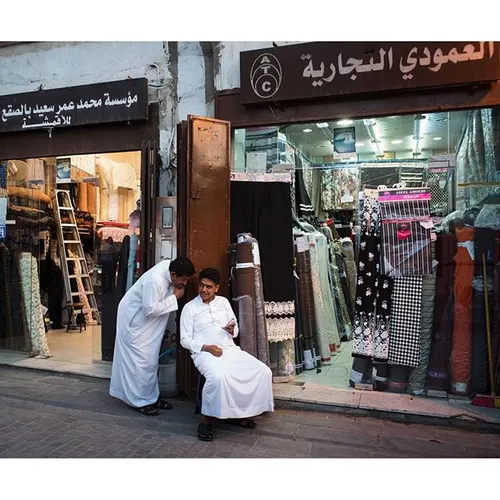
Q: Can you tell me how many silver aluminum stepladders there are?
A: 1